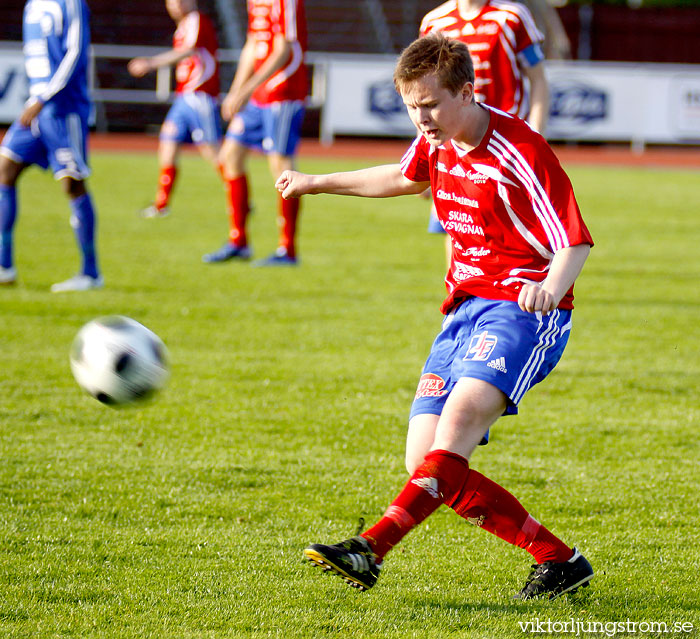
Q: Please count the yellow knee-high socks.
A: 0